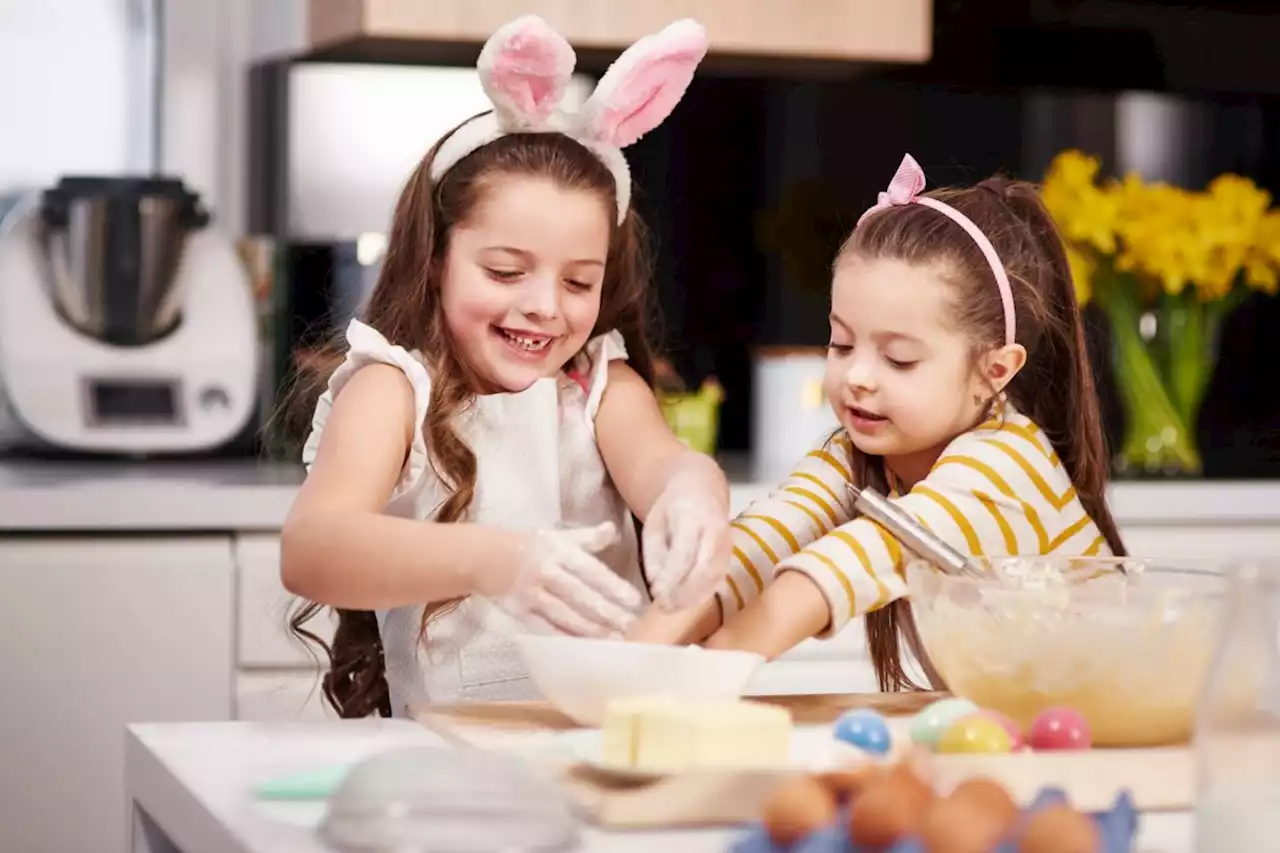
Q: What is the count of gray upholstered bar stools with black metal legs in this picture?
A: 0